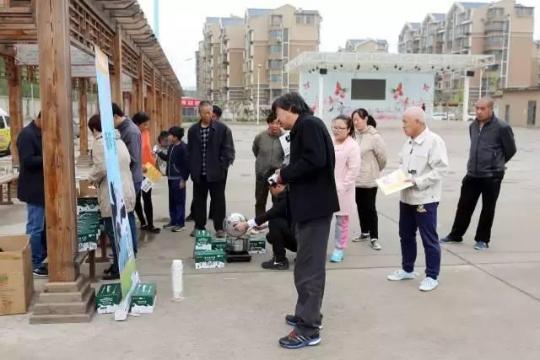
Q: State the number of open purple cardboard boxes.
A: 0